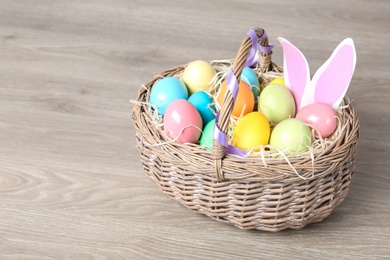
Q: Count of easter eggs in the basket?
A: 12